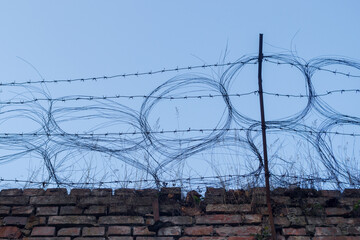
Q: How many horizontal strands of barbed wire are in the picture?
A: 4